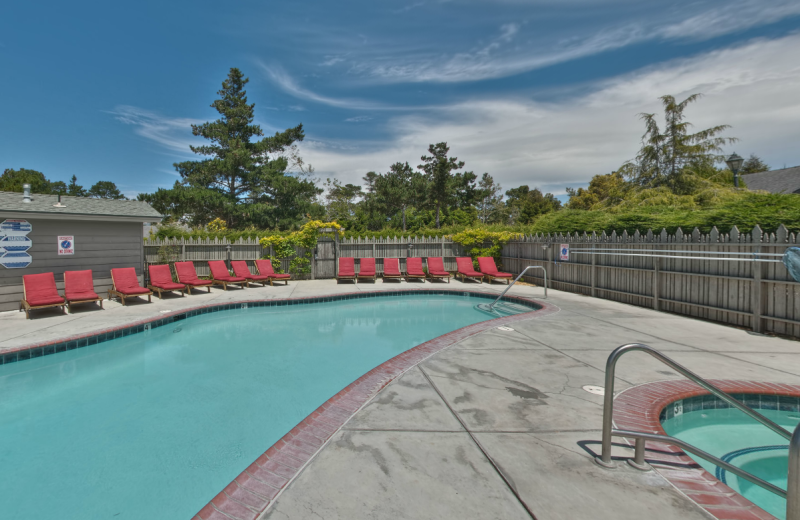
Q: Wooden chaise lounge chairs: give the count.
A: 15